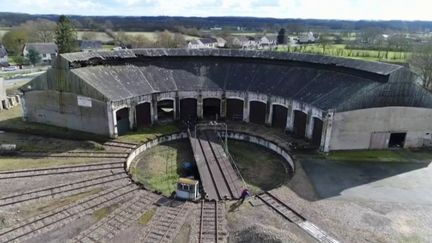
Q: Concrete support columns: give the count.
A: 11